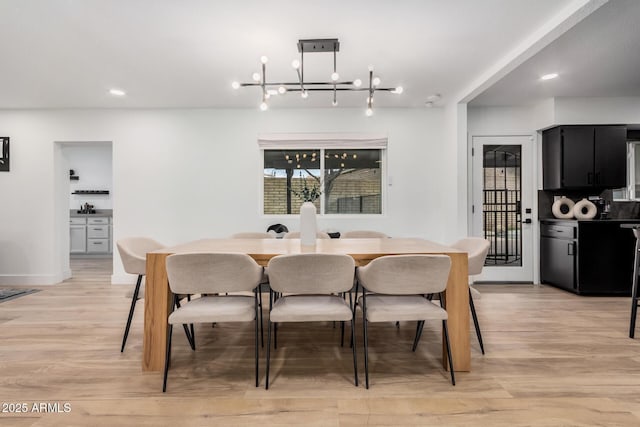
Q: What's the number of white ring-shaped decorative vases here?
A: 2